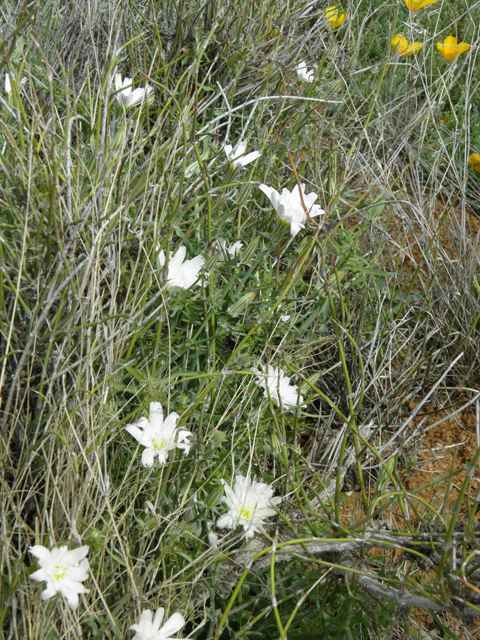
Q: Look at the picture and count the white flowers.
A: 12